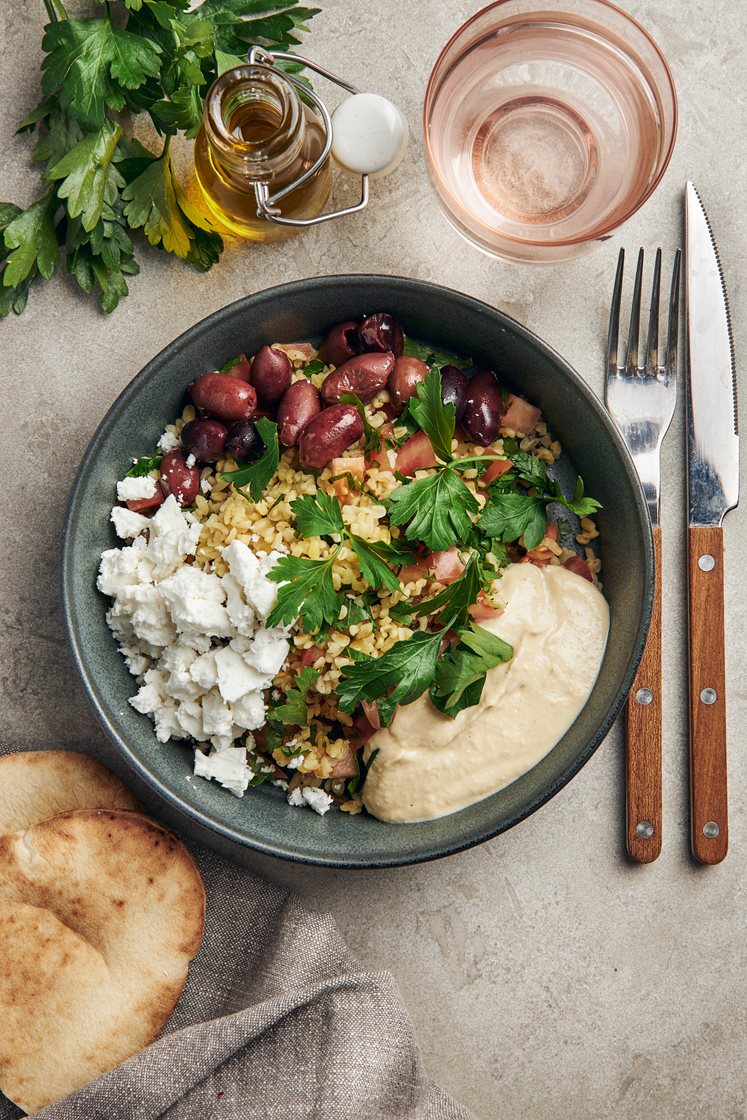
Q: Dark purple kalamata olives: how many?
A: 13